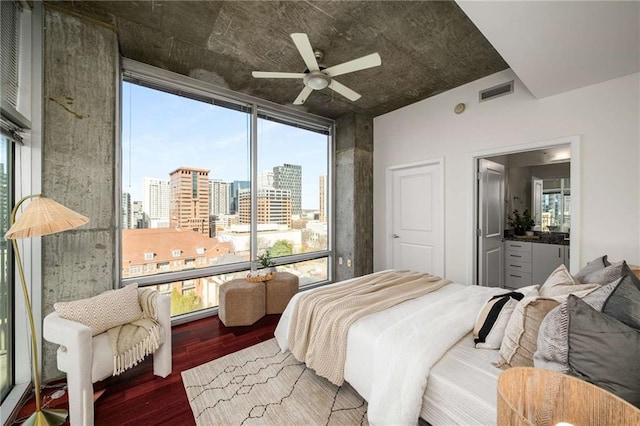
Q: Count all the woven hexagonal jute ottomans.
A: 2